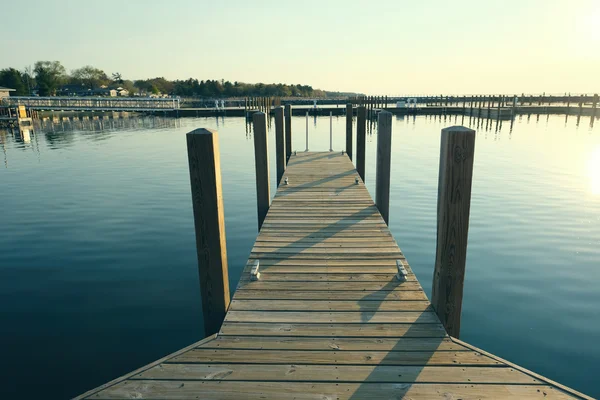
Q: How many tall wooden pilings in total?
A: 8